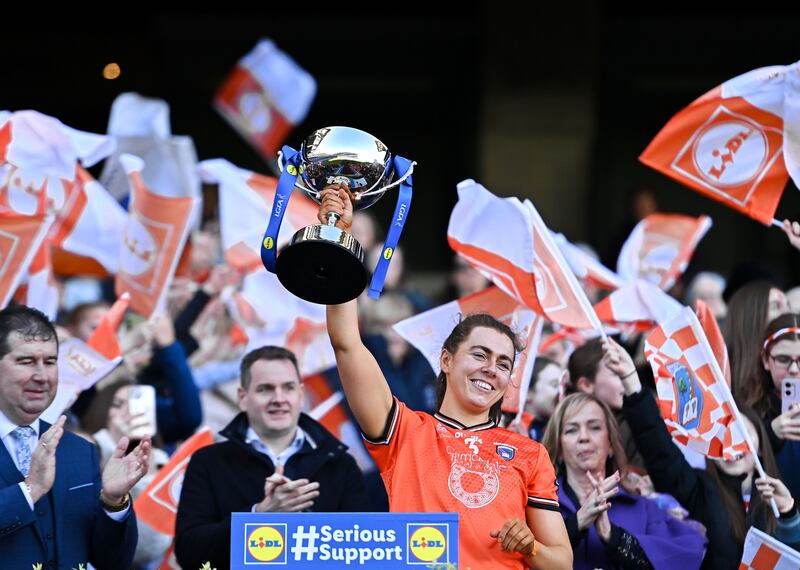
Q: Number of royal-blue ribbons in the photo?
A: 2